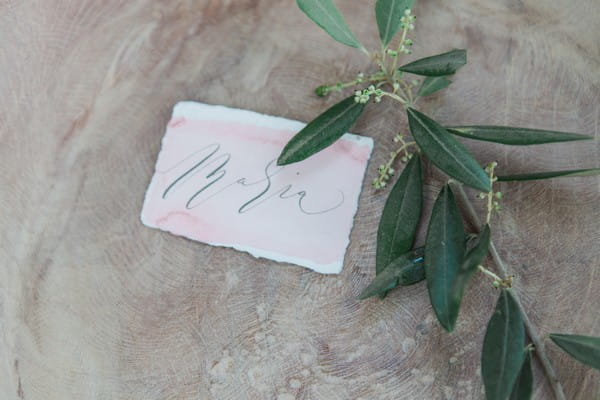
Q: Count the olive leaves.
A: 15